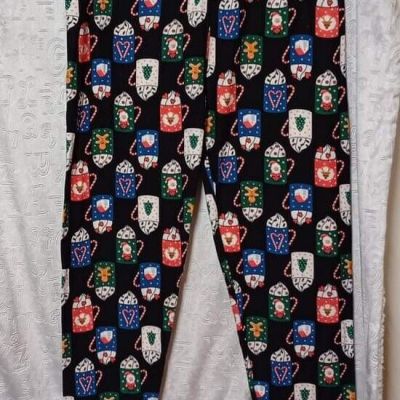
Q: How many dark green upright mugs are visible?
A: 12